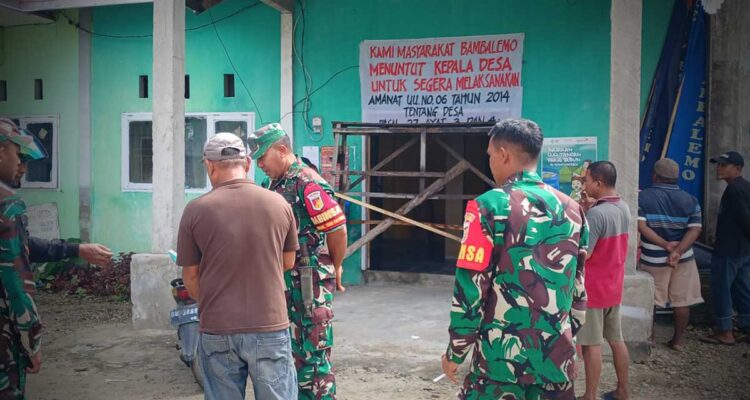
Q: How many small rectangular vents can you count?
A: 5